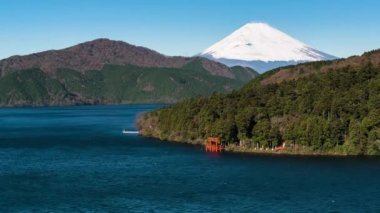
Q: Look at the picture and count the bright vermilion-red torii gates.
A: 1